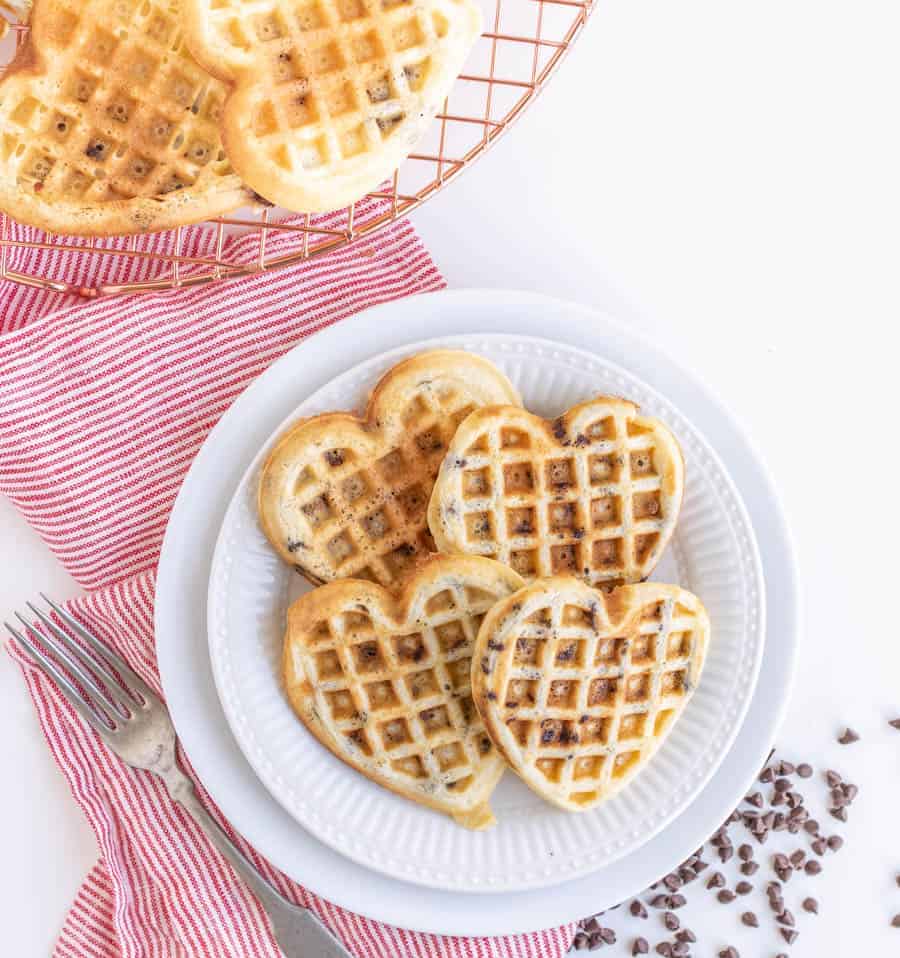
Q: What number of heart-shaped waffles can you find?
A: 6